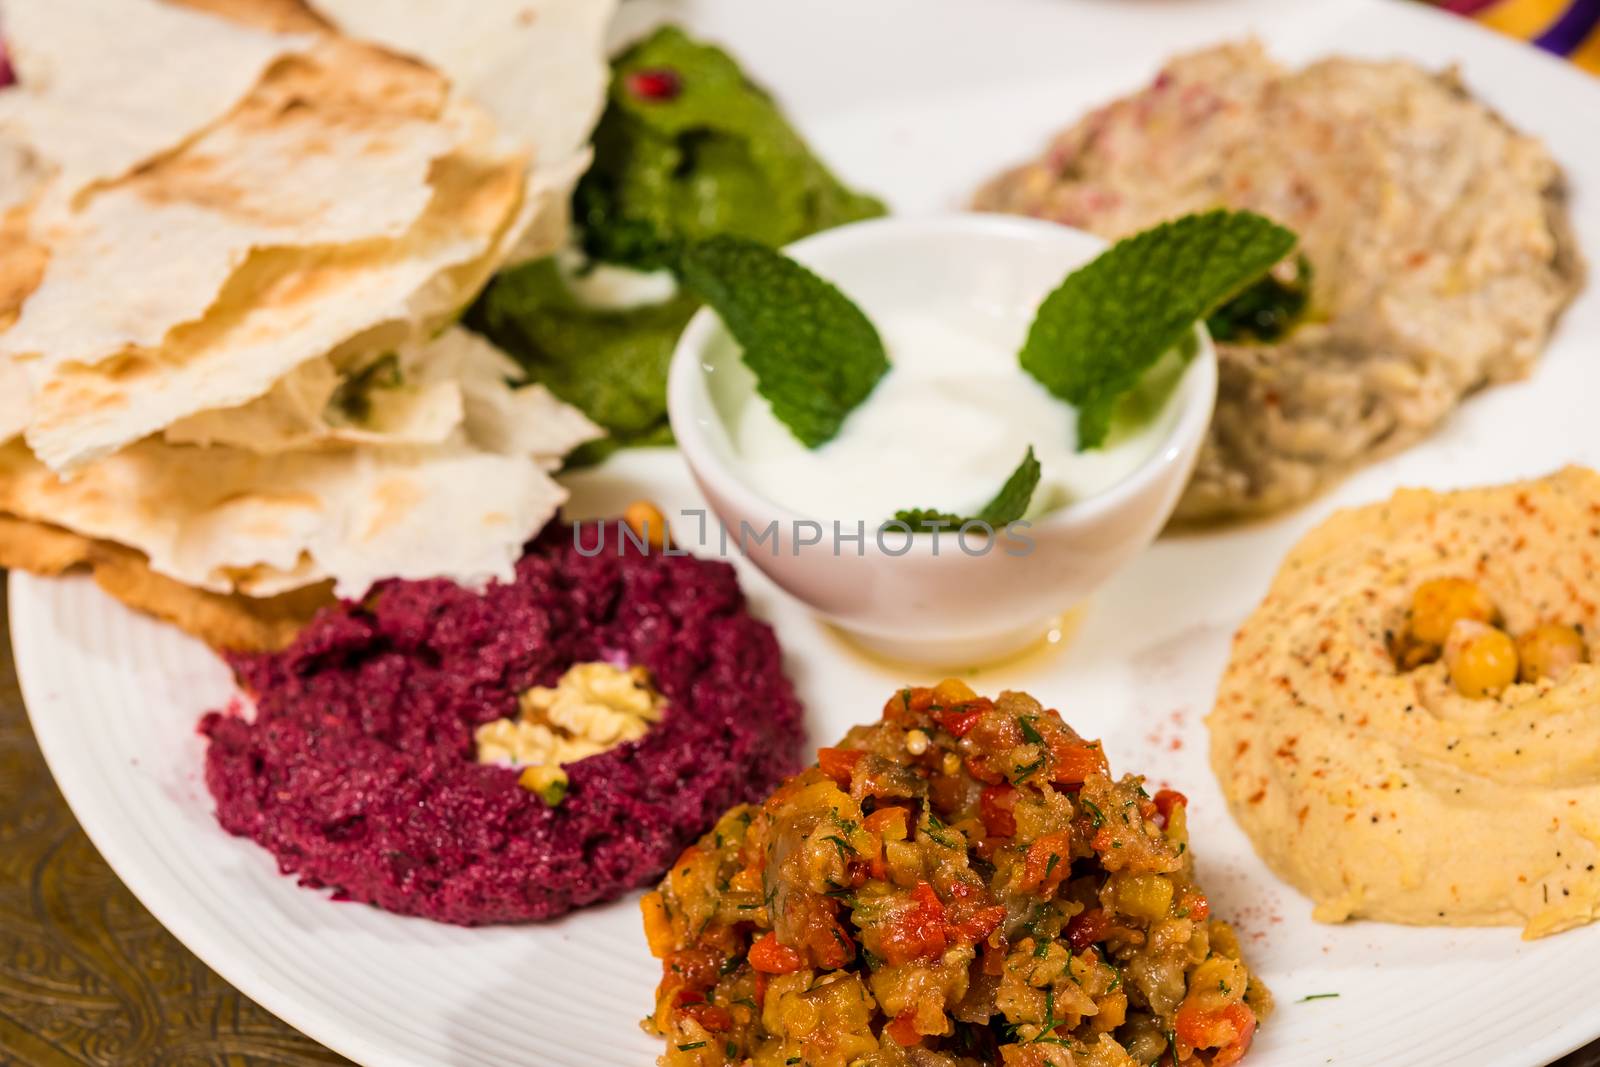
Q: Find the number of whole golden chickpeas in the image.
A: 3